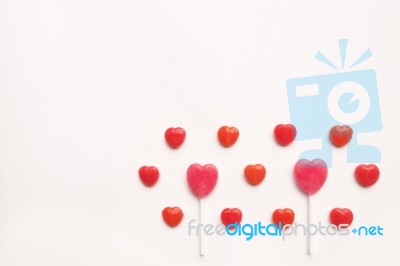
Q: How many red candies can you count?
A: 11